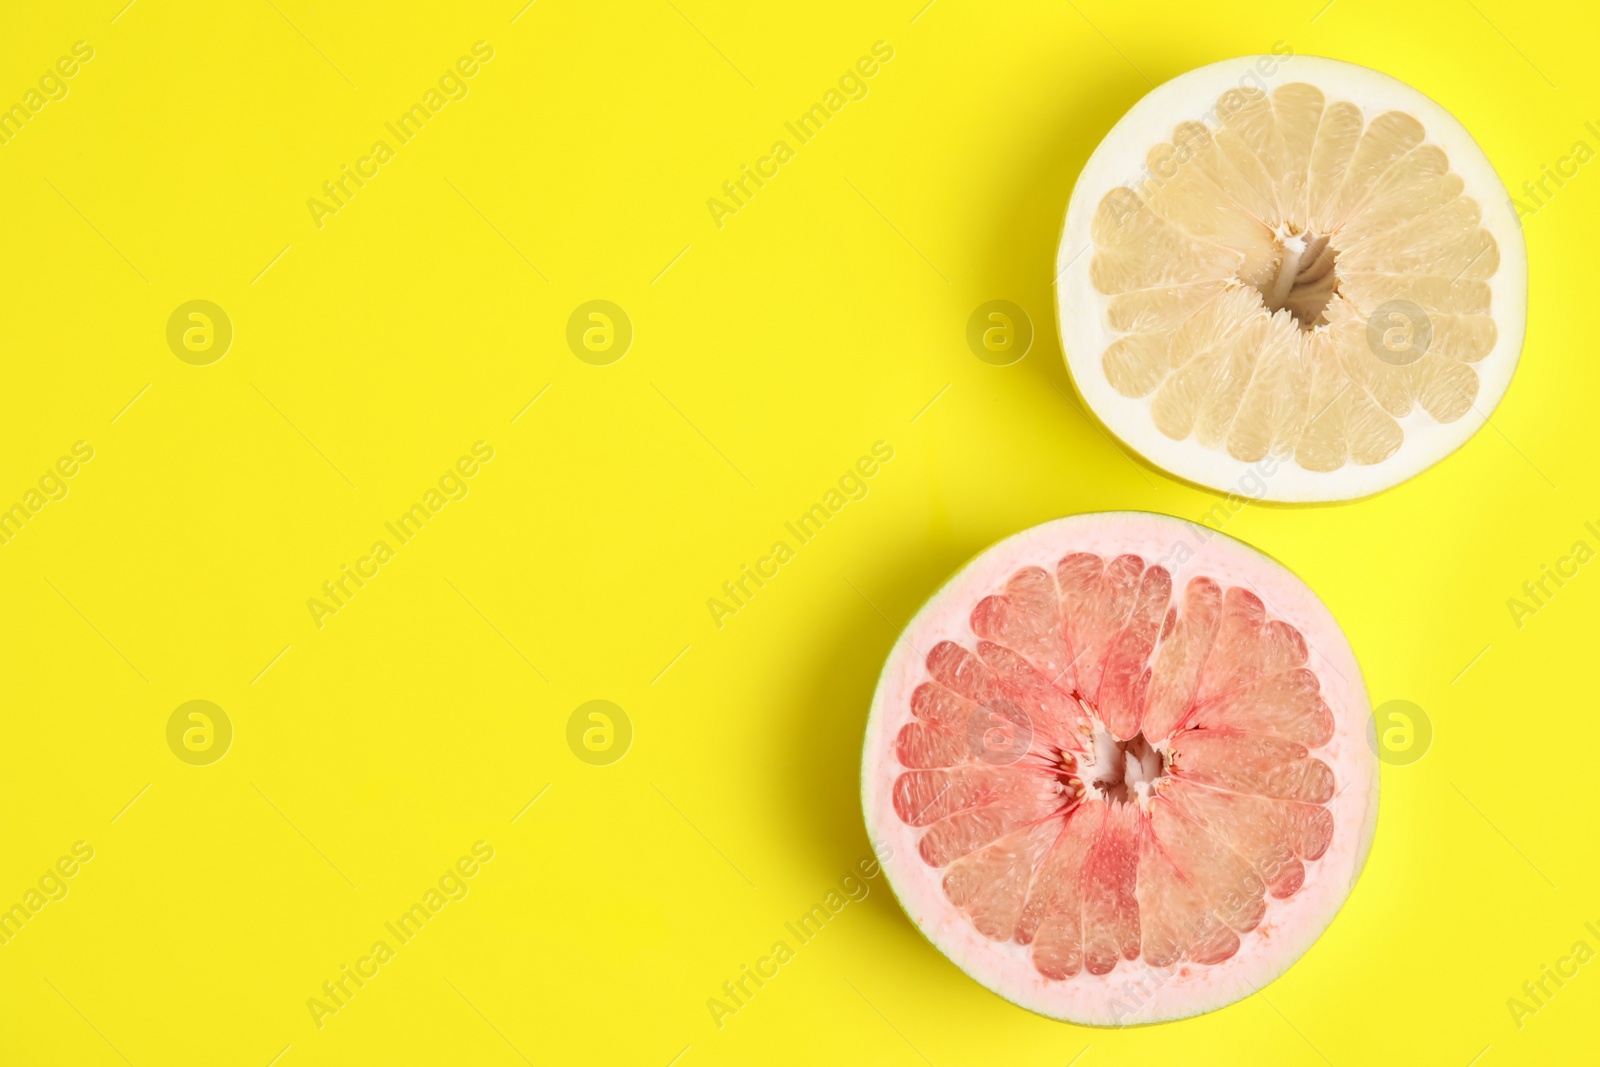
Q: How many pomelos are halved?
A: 2